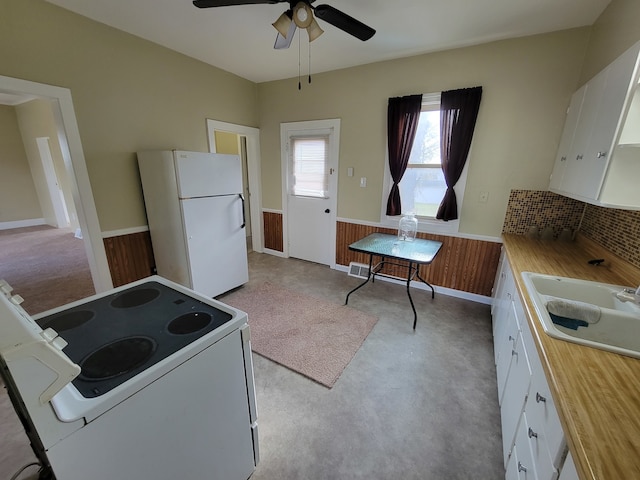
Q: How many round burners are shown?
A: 4